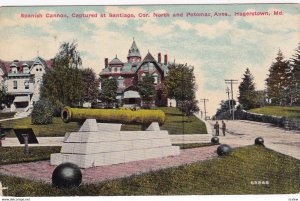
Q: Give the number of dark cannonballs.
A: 4